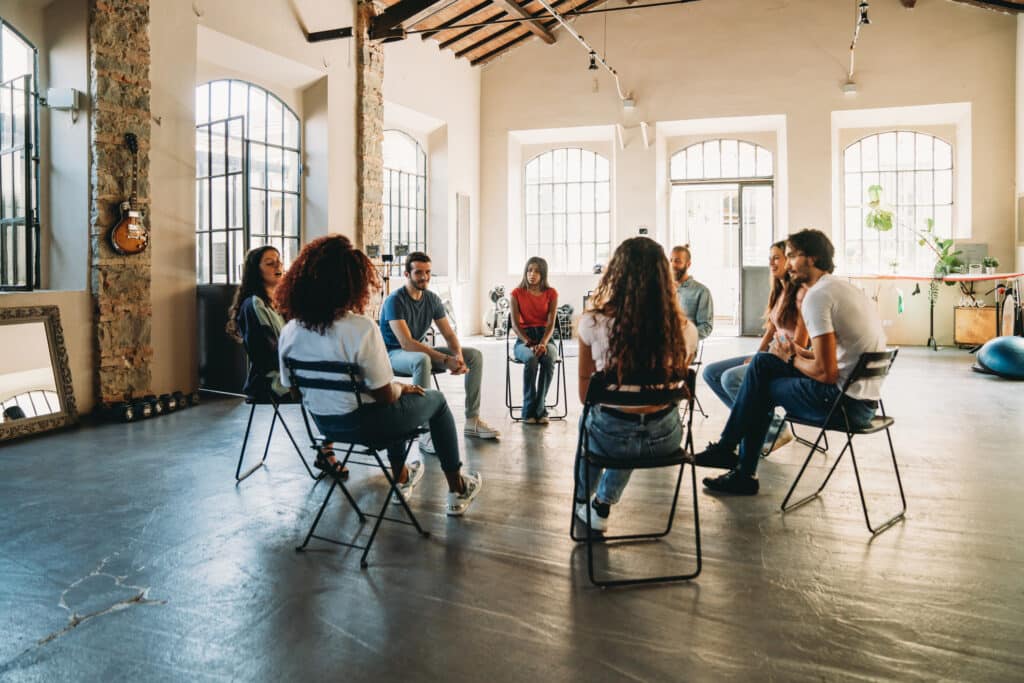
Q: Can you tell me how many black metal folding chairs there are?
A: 8